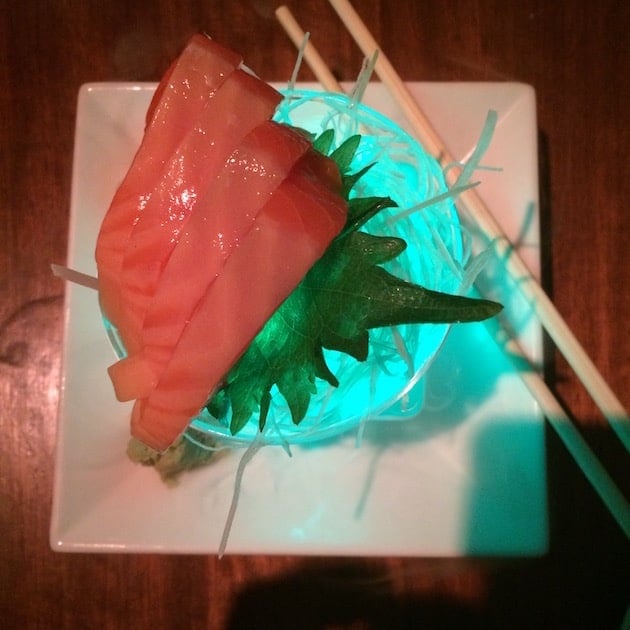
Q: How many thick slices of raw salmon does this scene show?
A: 4